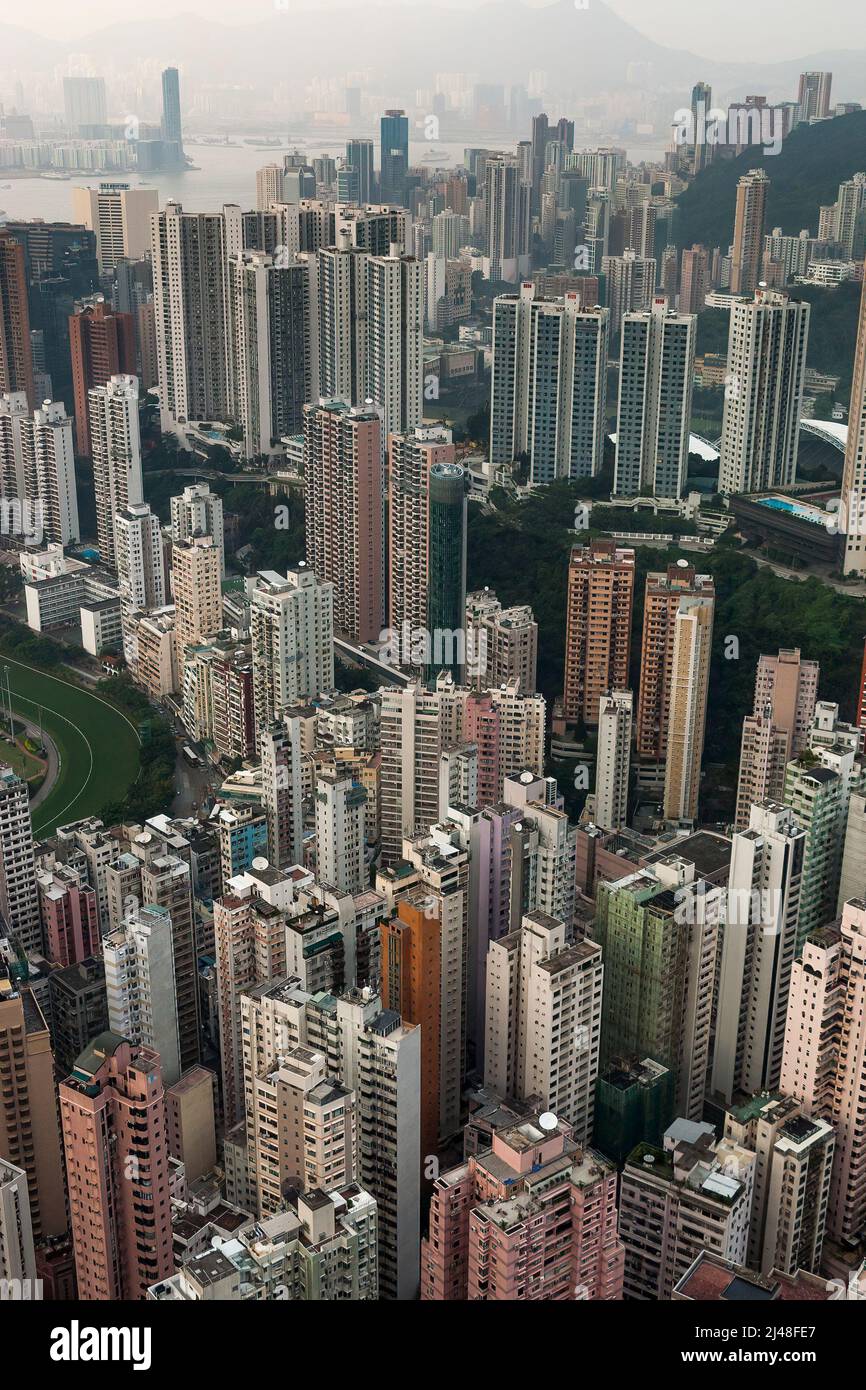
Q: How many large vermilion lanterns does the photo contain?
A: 0